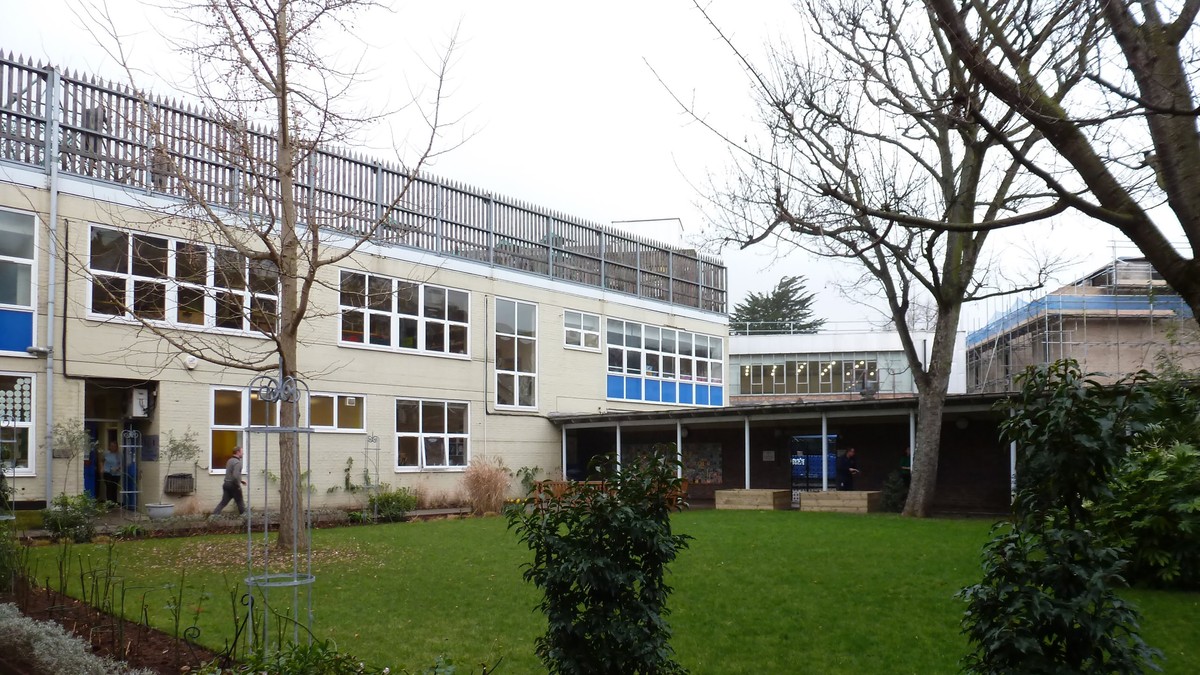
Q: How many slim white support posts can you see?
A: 7